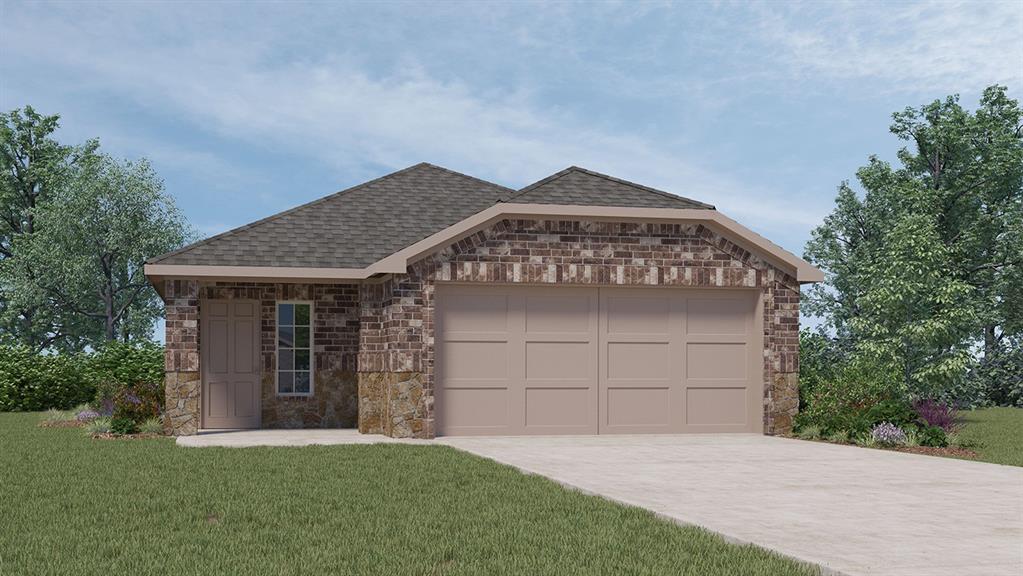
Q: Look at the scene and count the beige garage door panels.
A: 12